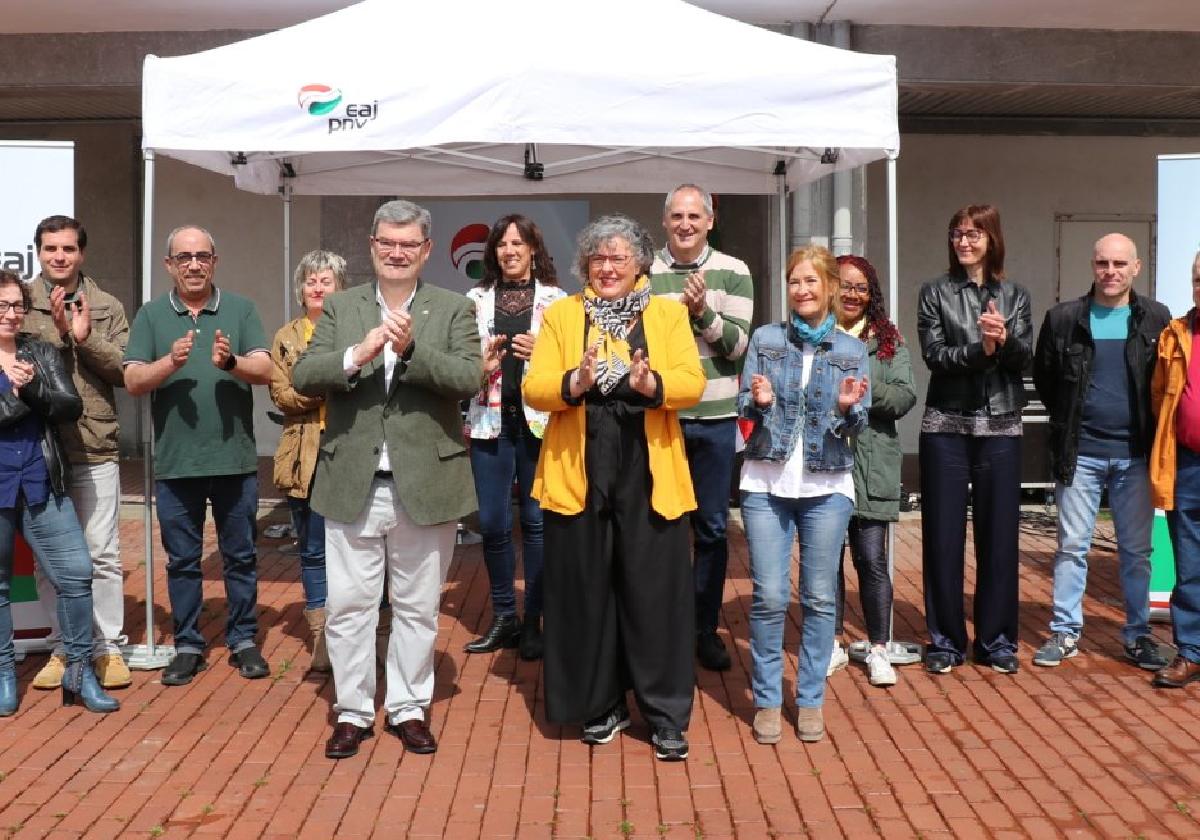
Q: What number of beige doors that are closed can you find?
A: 1